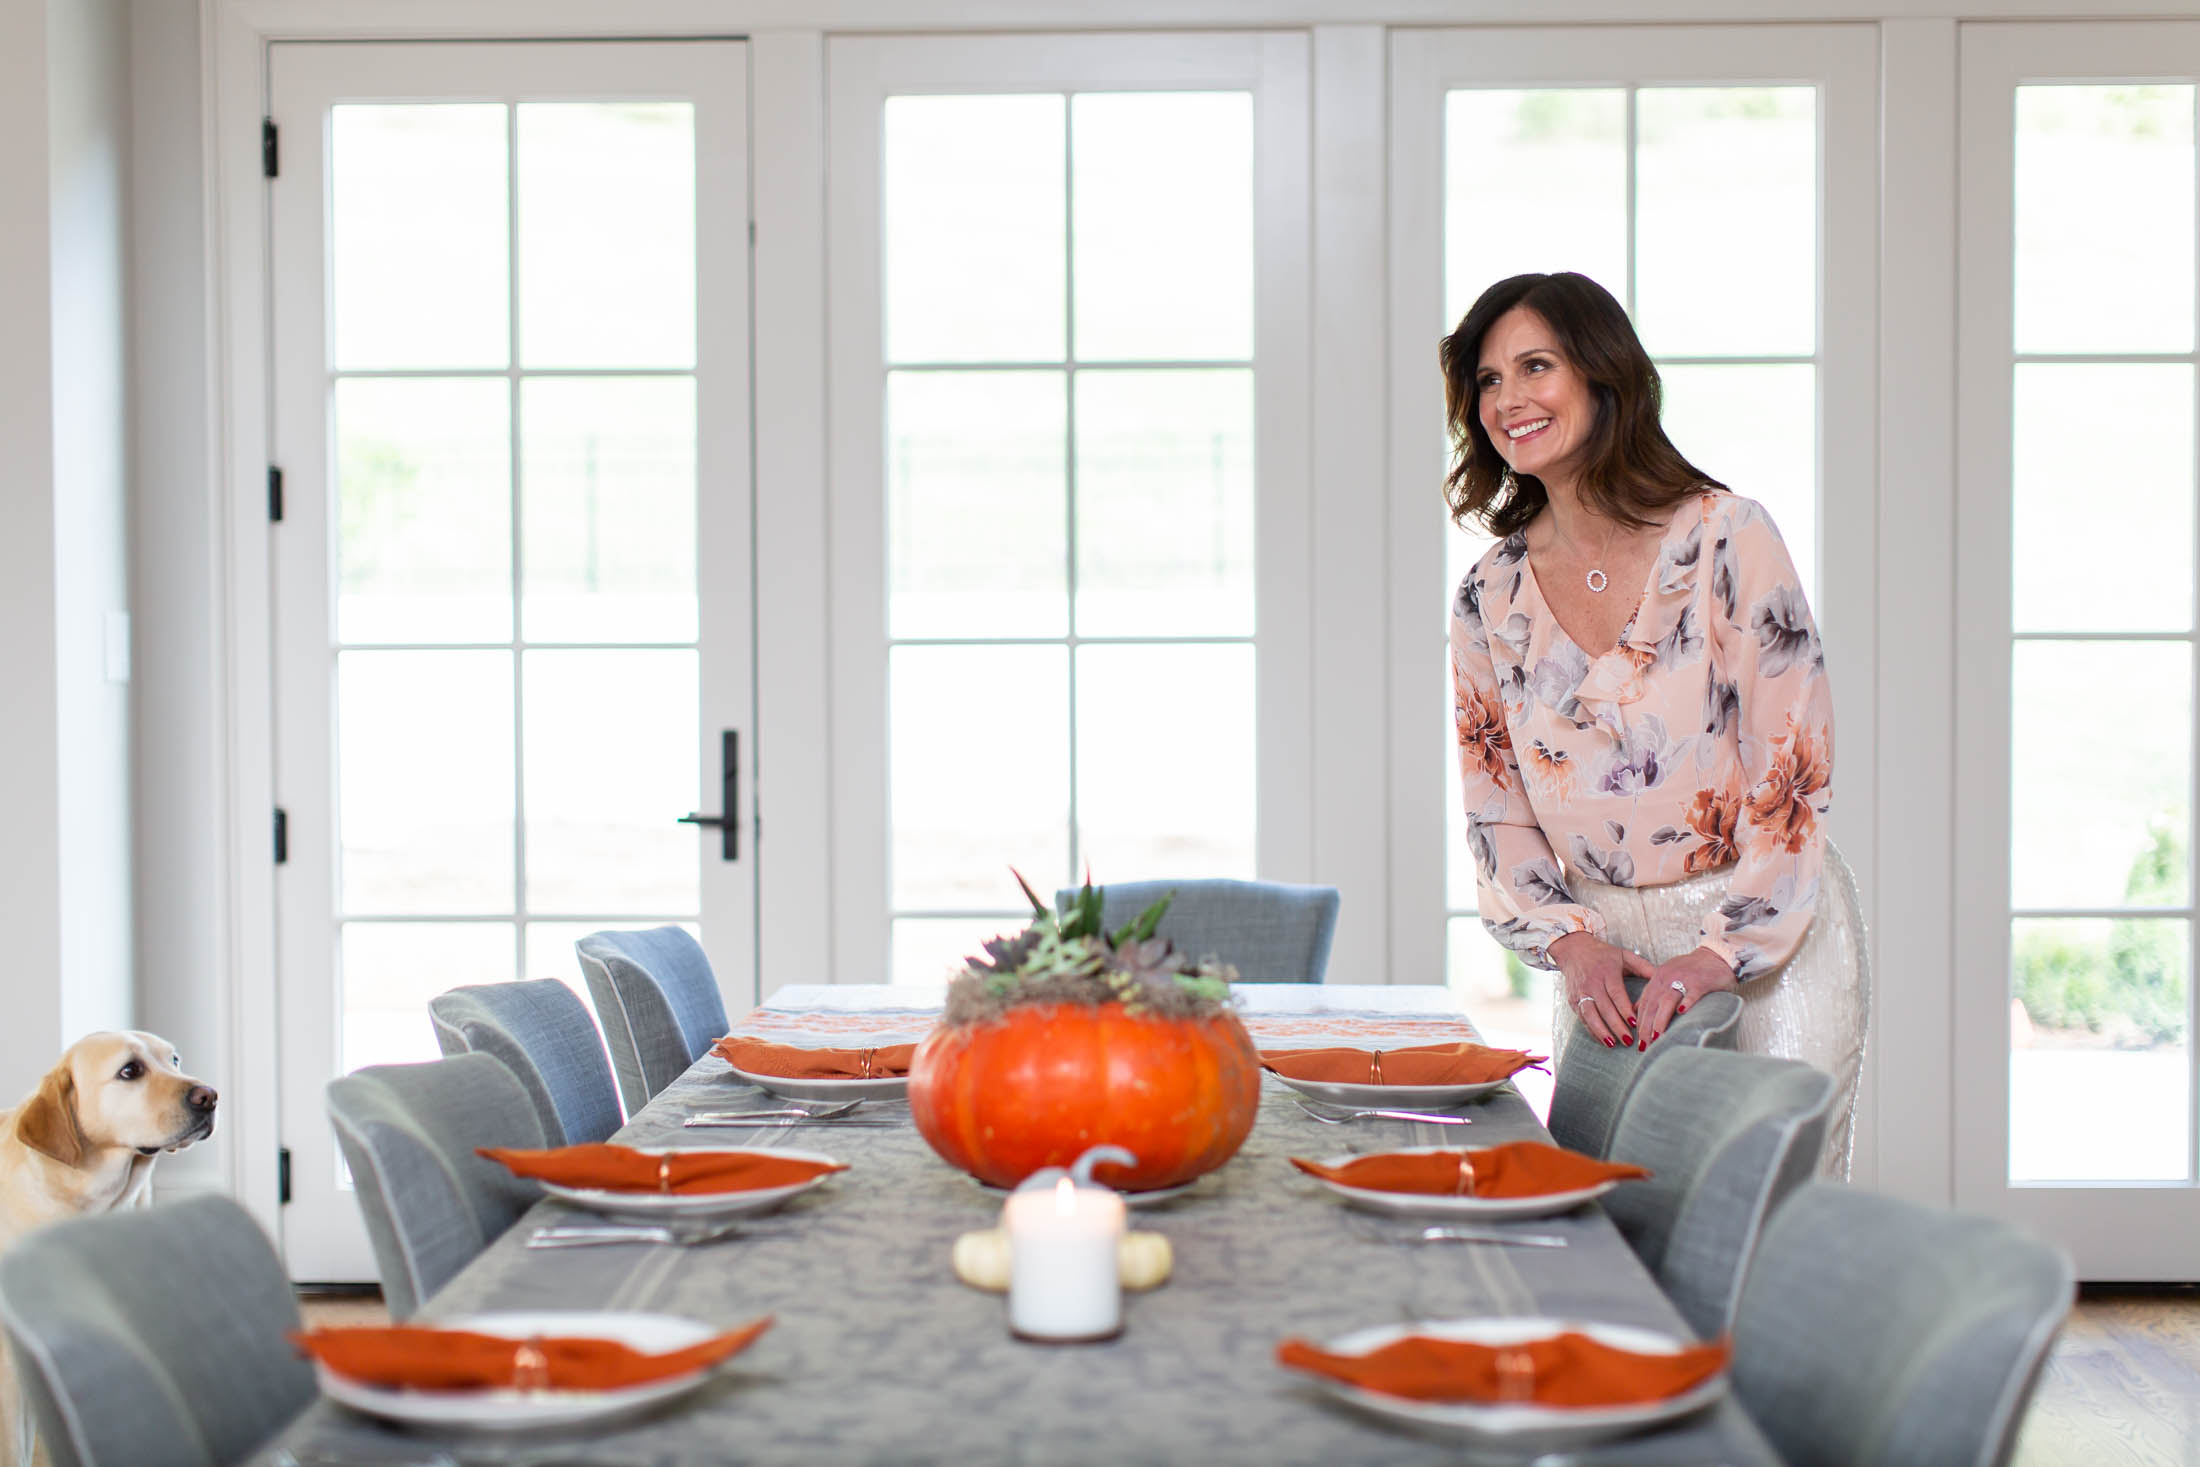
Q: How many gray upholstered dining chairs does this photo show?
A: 8